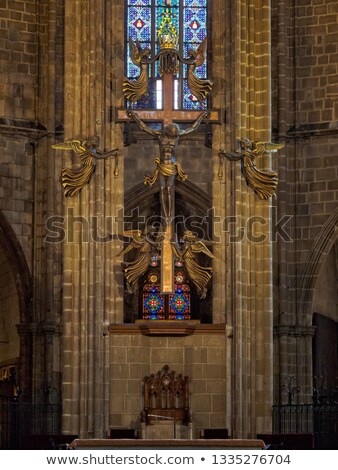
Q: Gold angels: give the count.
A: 6